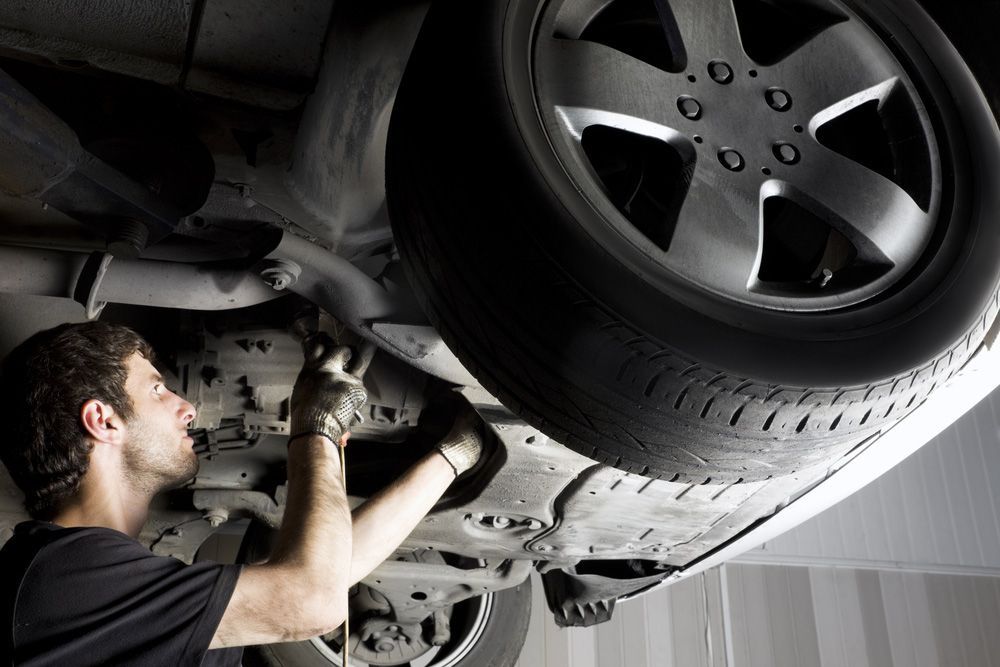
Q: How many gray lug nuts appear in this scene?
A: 5